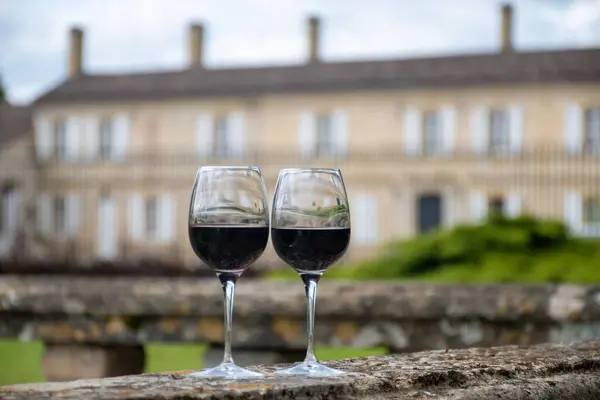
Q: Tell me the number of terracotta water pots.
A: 0